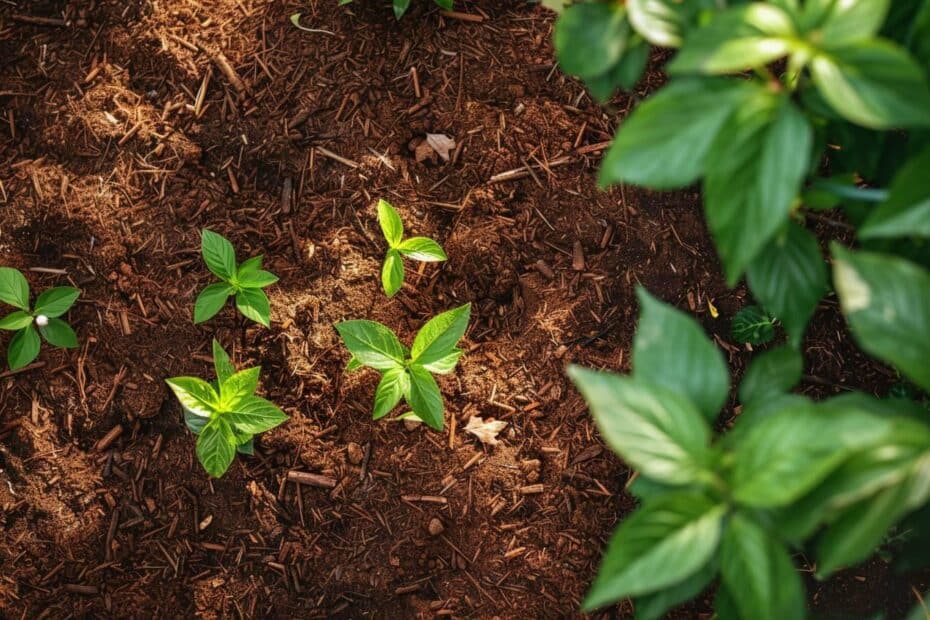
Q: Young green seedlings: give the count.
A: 5